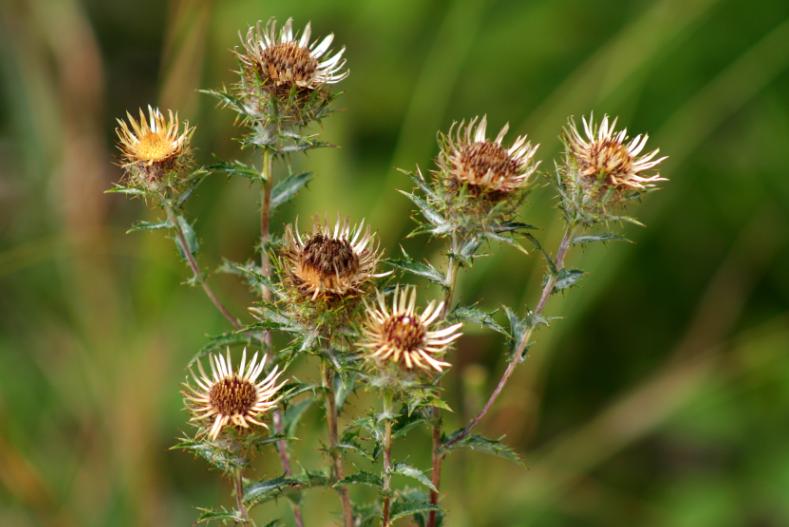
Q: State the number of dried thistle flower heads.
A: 7